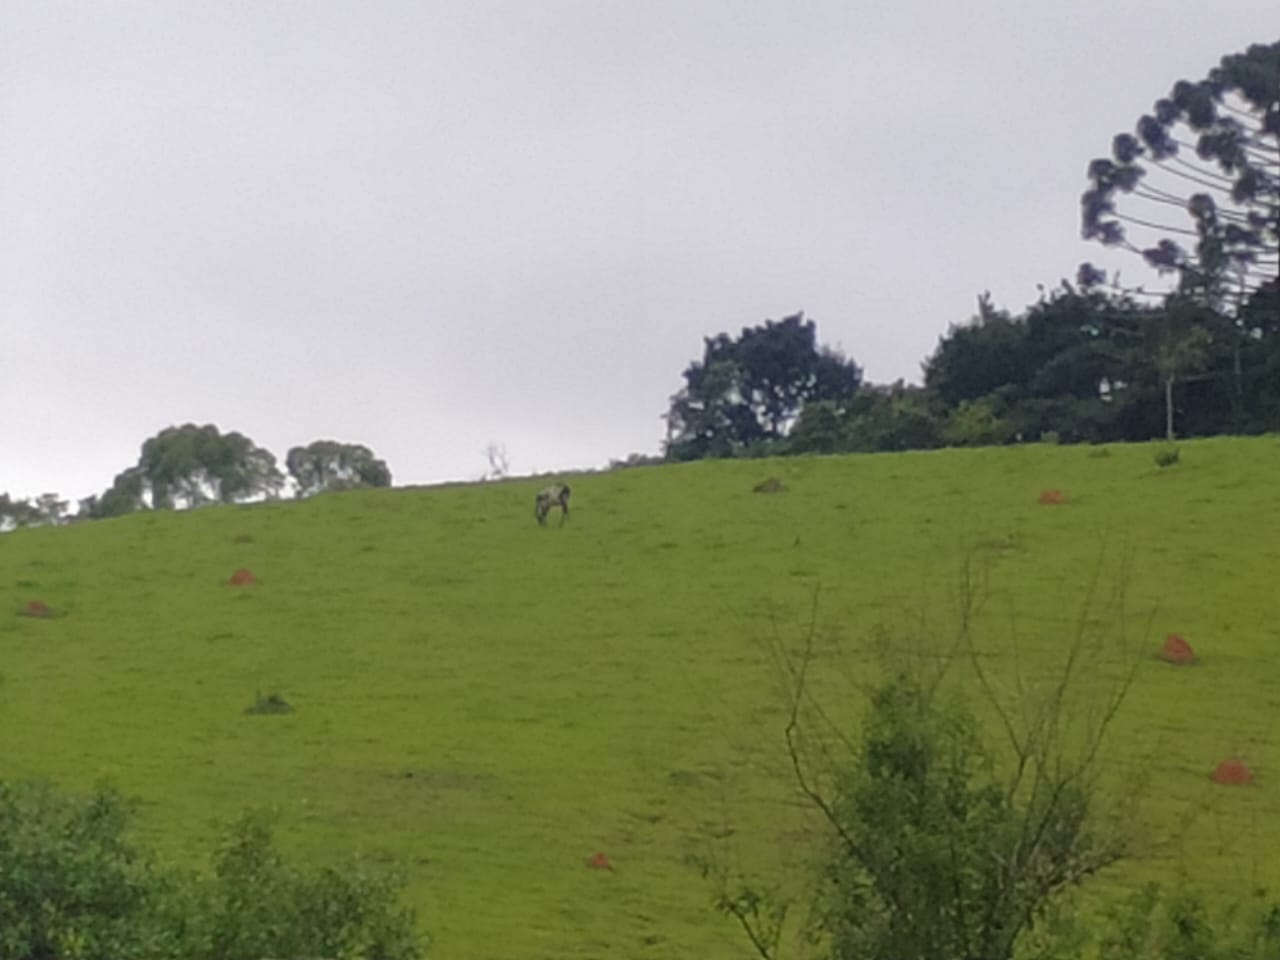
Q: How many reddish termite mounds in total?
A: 6